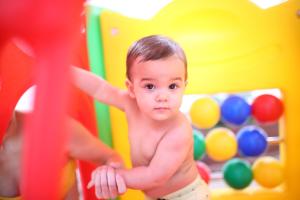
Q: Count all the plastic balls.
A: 9